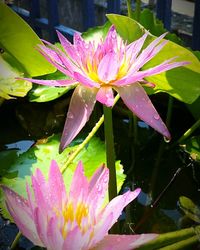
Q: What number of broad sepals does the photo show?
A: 2